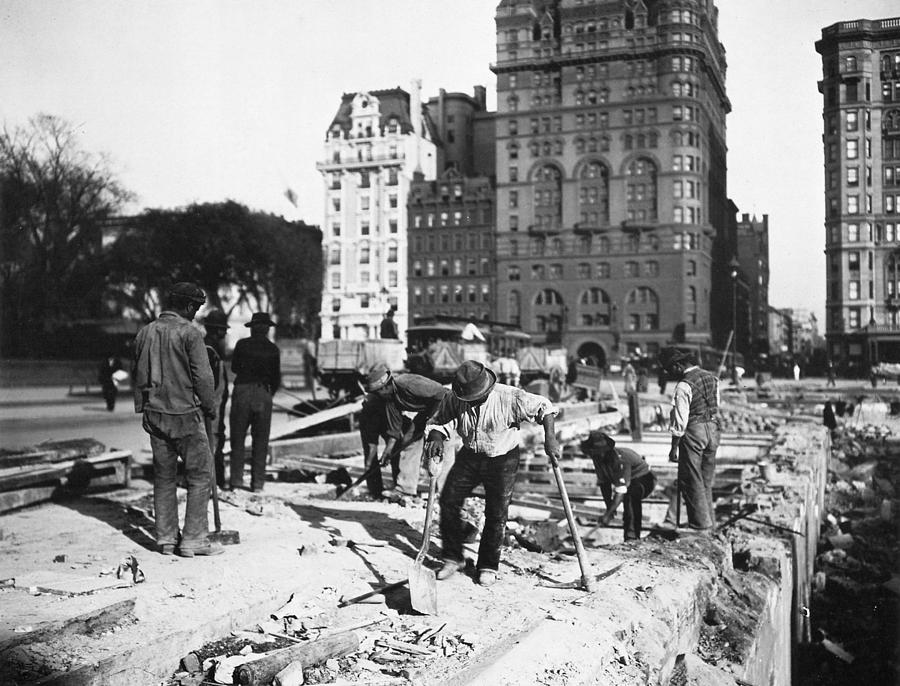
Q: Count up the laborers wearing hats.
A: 7